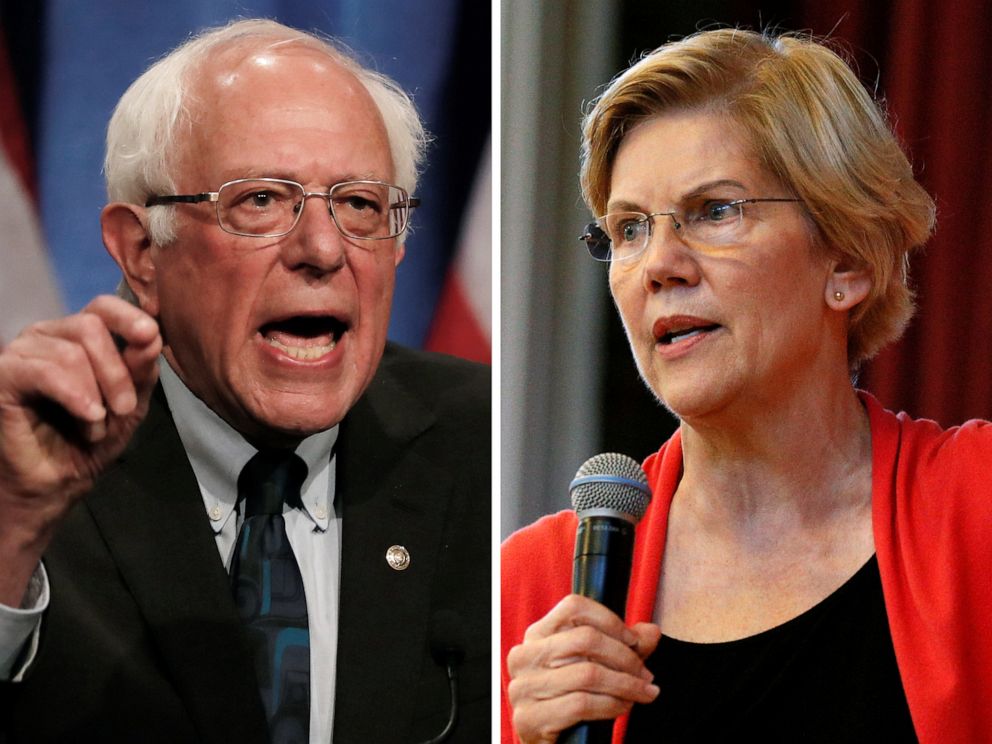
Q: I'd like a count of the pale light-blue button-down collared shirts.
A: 1